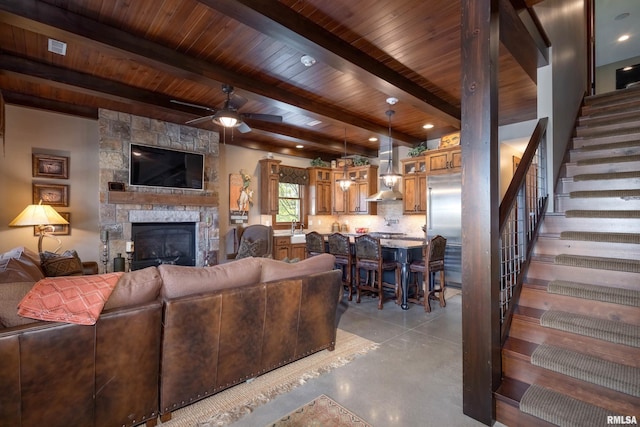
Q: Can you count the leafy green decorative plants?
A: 3